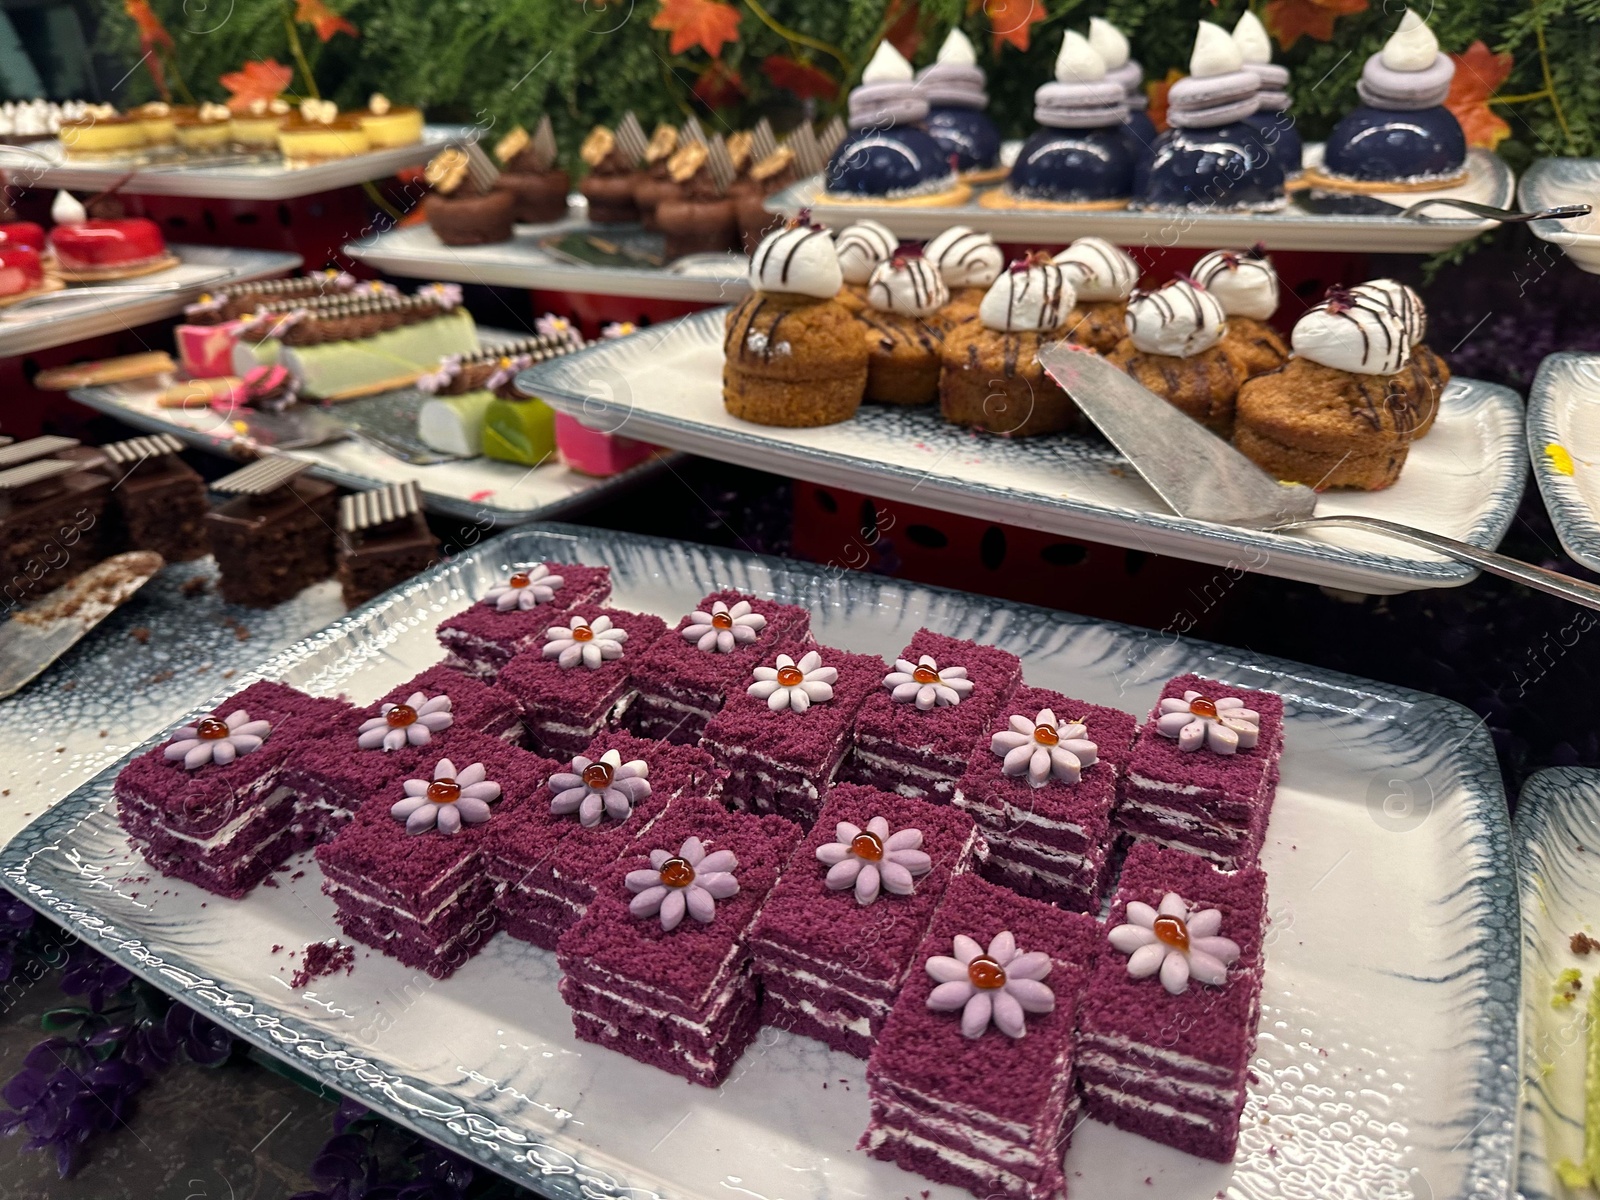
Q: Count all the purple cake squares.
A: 15